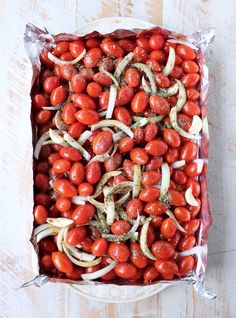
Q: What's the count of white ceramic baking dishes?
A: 1